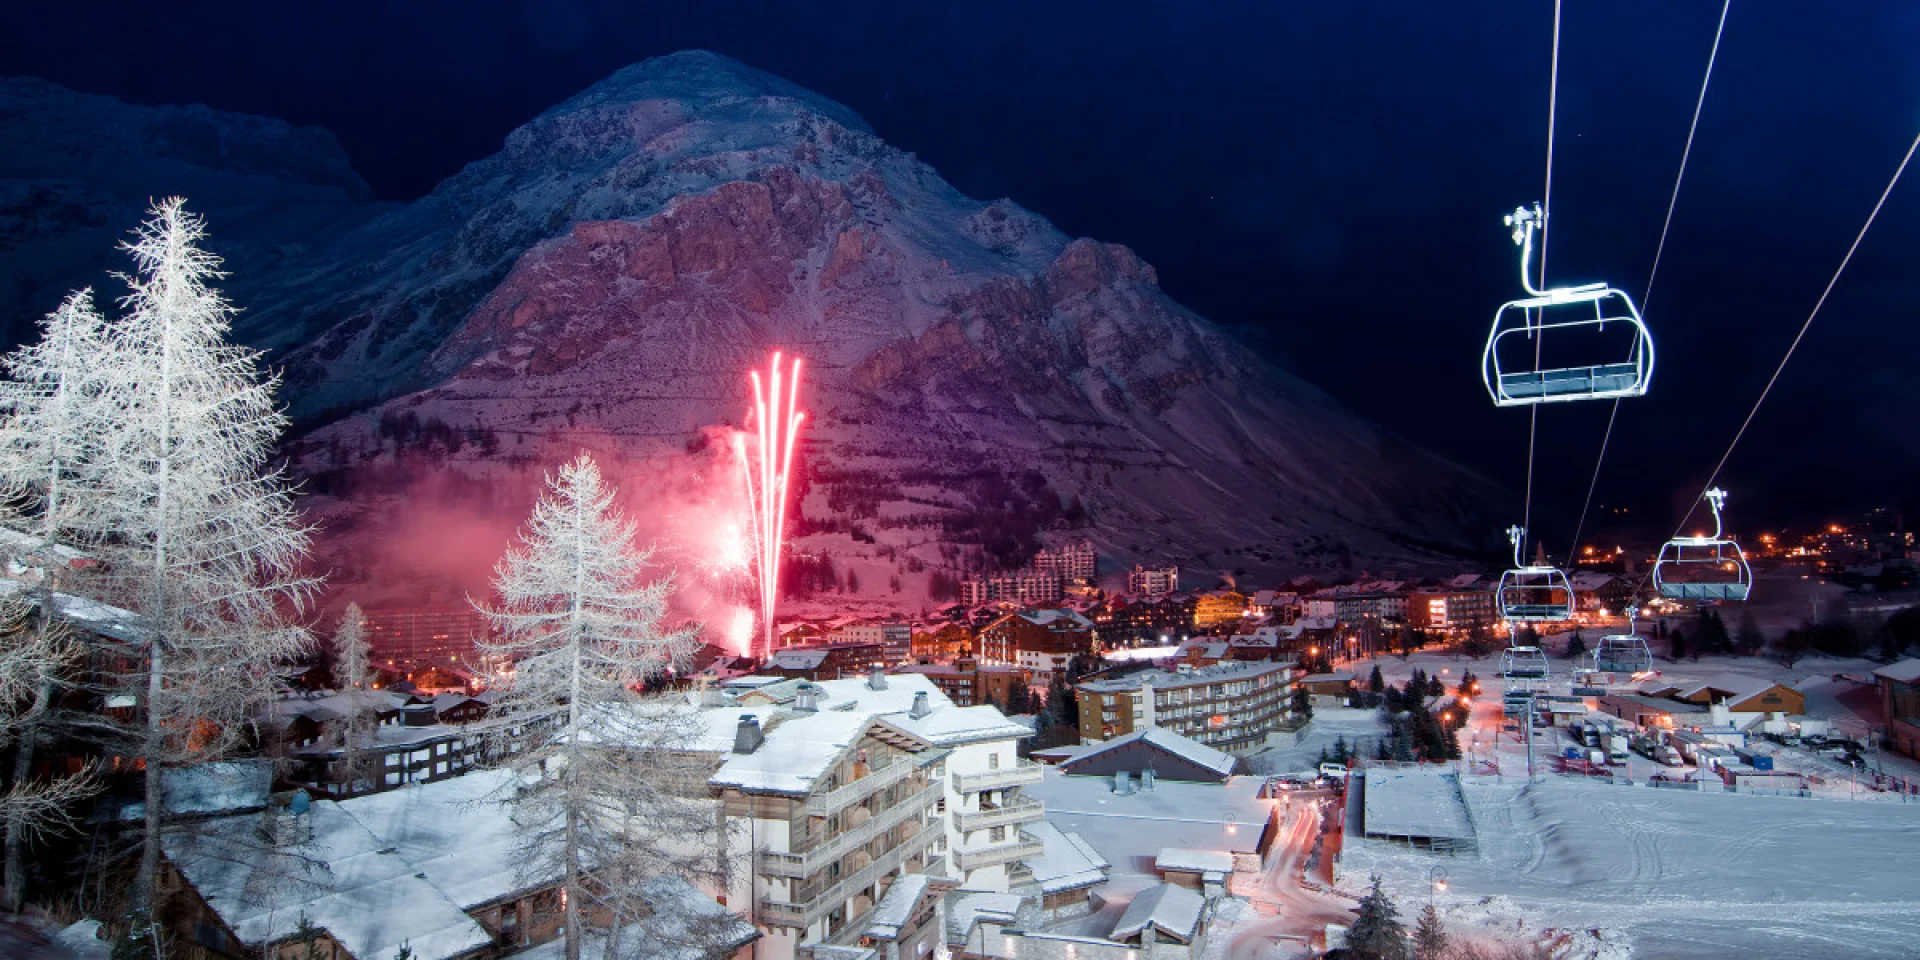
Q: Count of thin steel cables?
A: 3